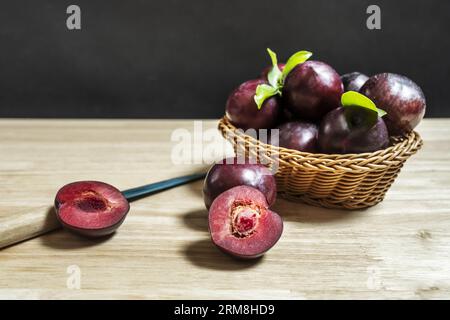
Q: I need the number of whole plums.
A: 8